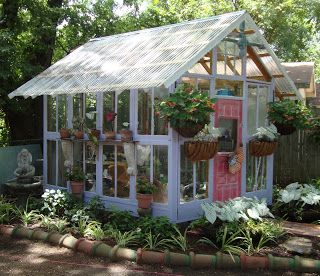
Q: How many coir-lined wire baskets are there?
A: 4